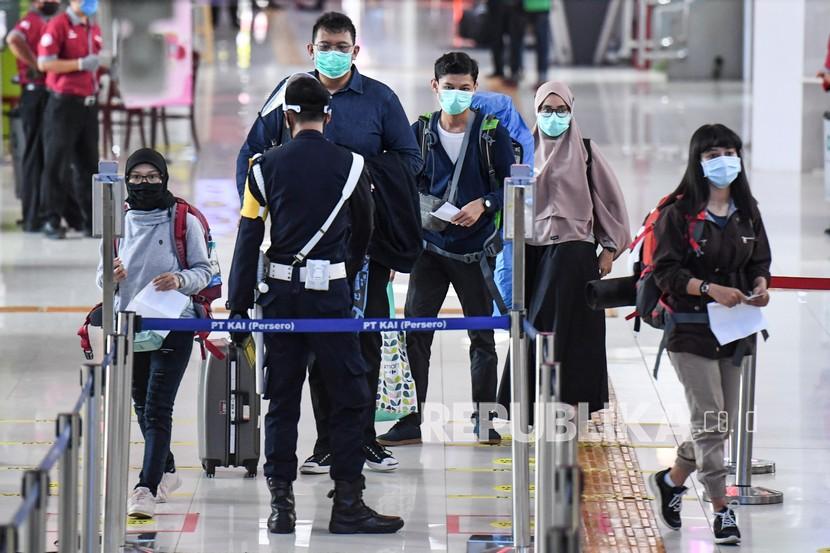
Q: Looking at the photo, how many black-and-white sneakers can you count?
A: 4